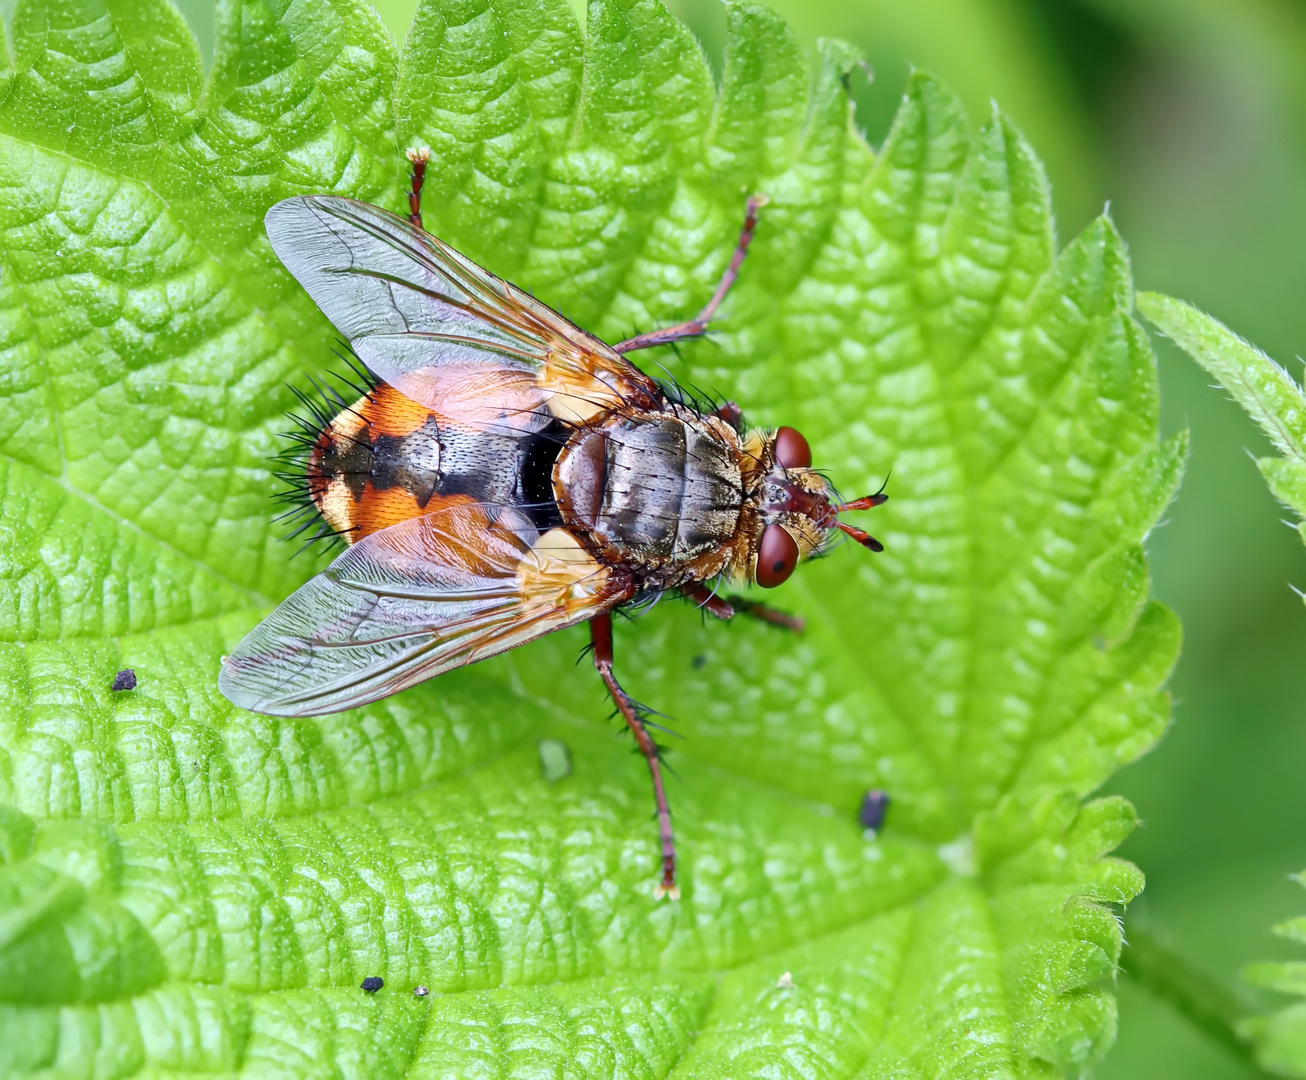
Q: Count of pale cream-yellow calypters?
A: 2